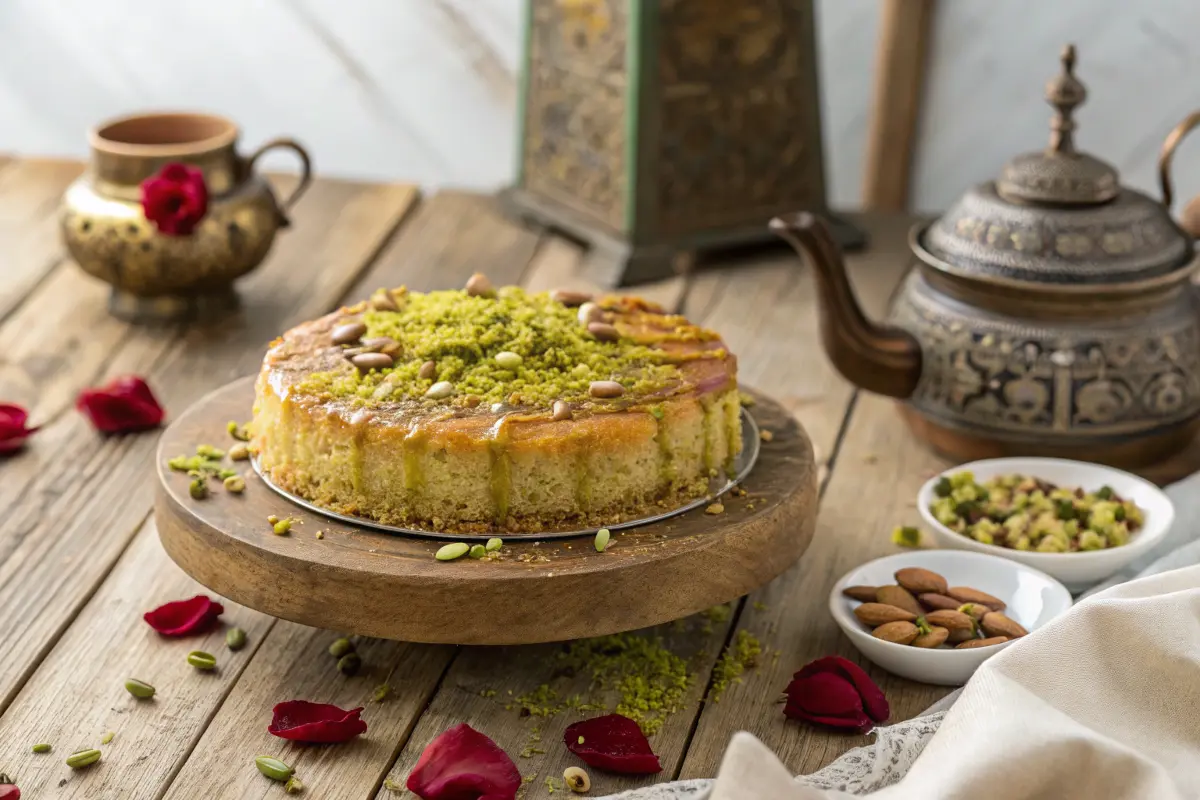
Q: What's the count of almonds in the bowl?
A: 12